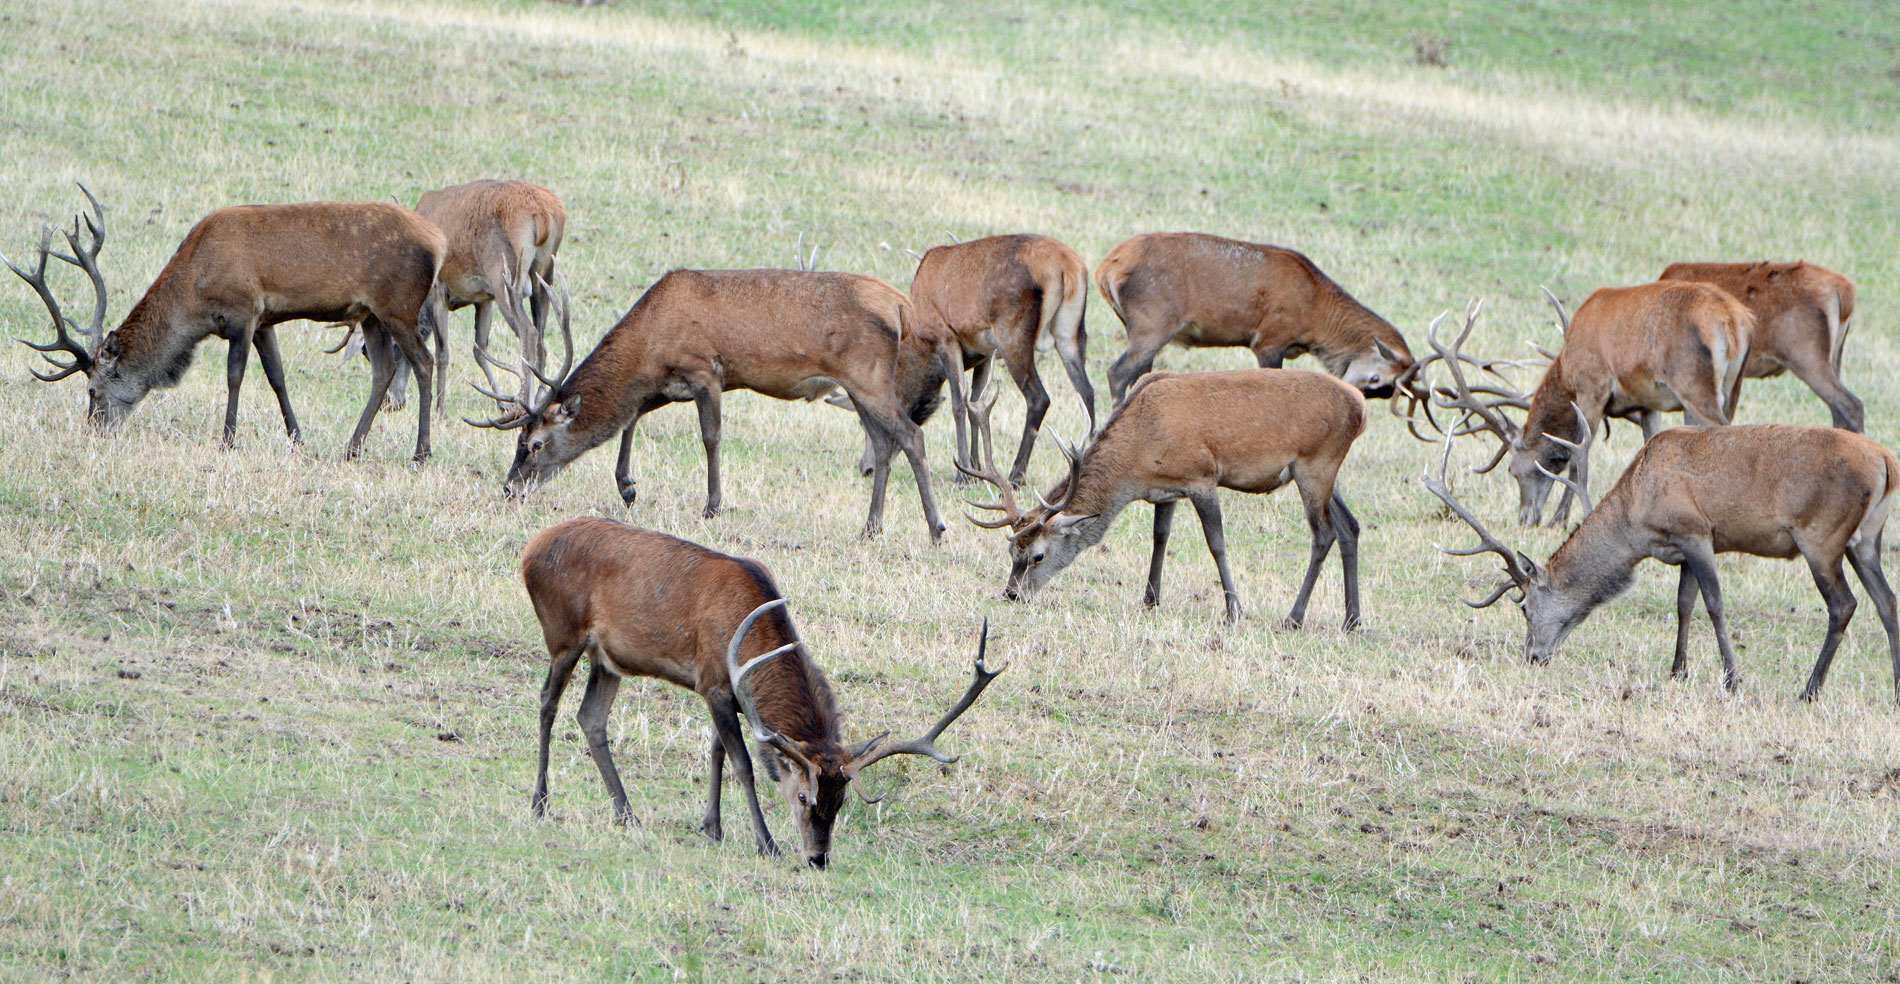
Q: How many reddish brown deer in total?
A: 10